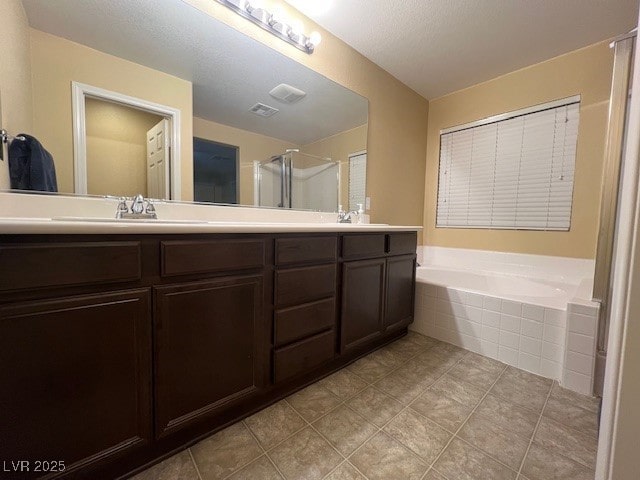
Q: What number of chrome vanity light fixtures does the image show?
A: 1